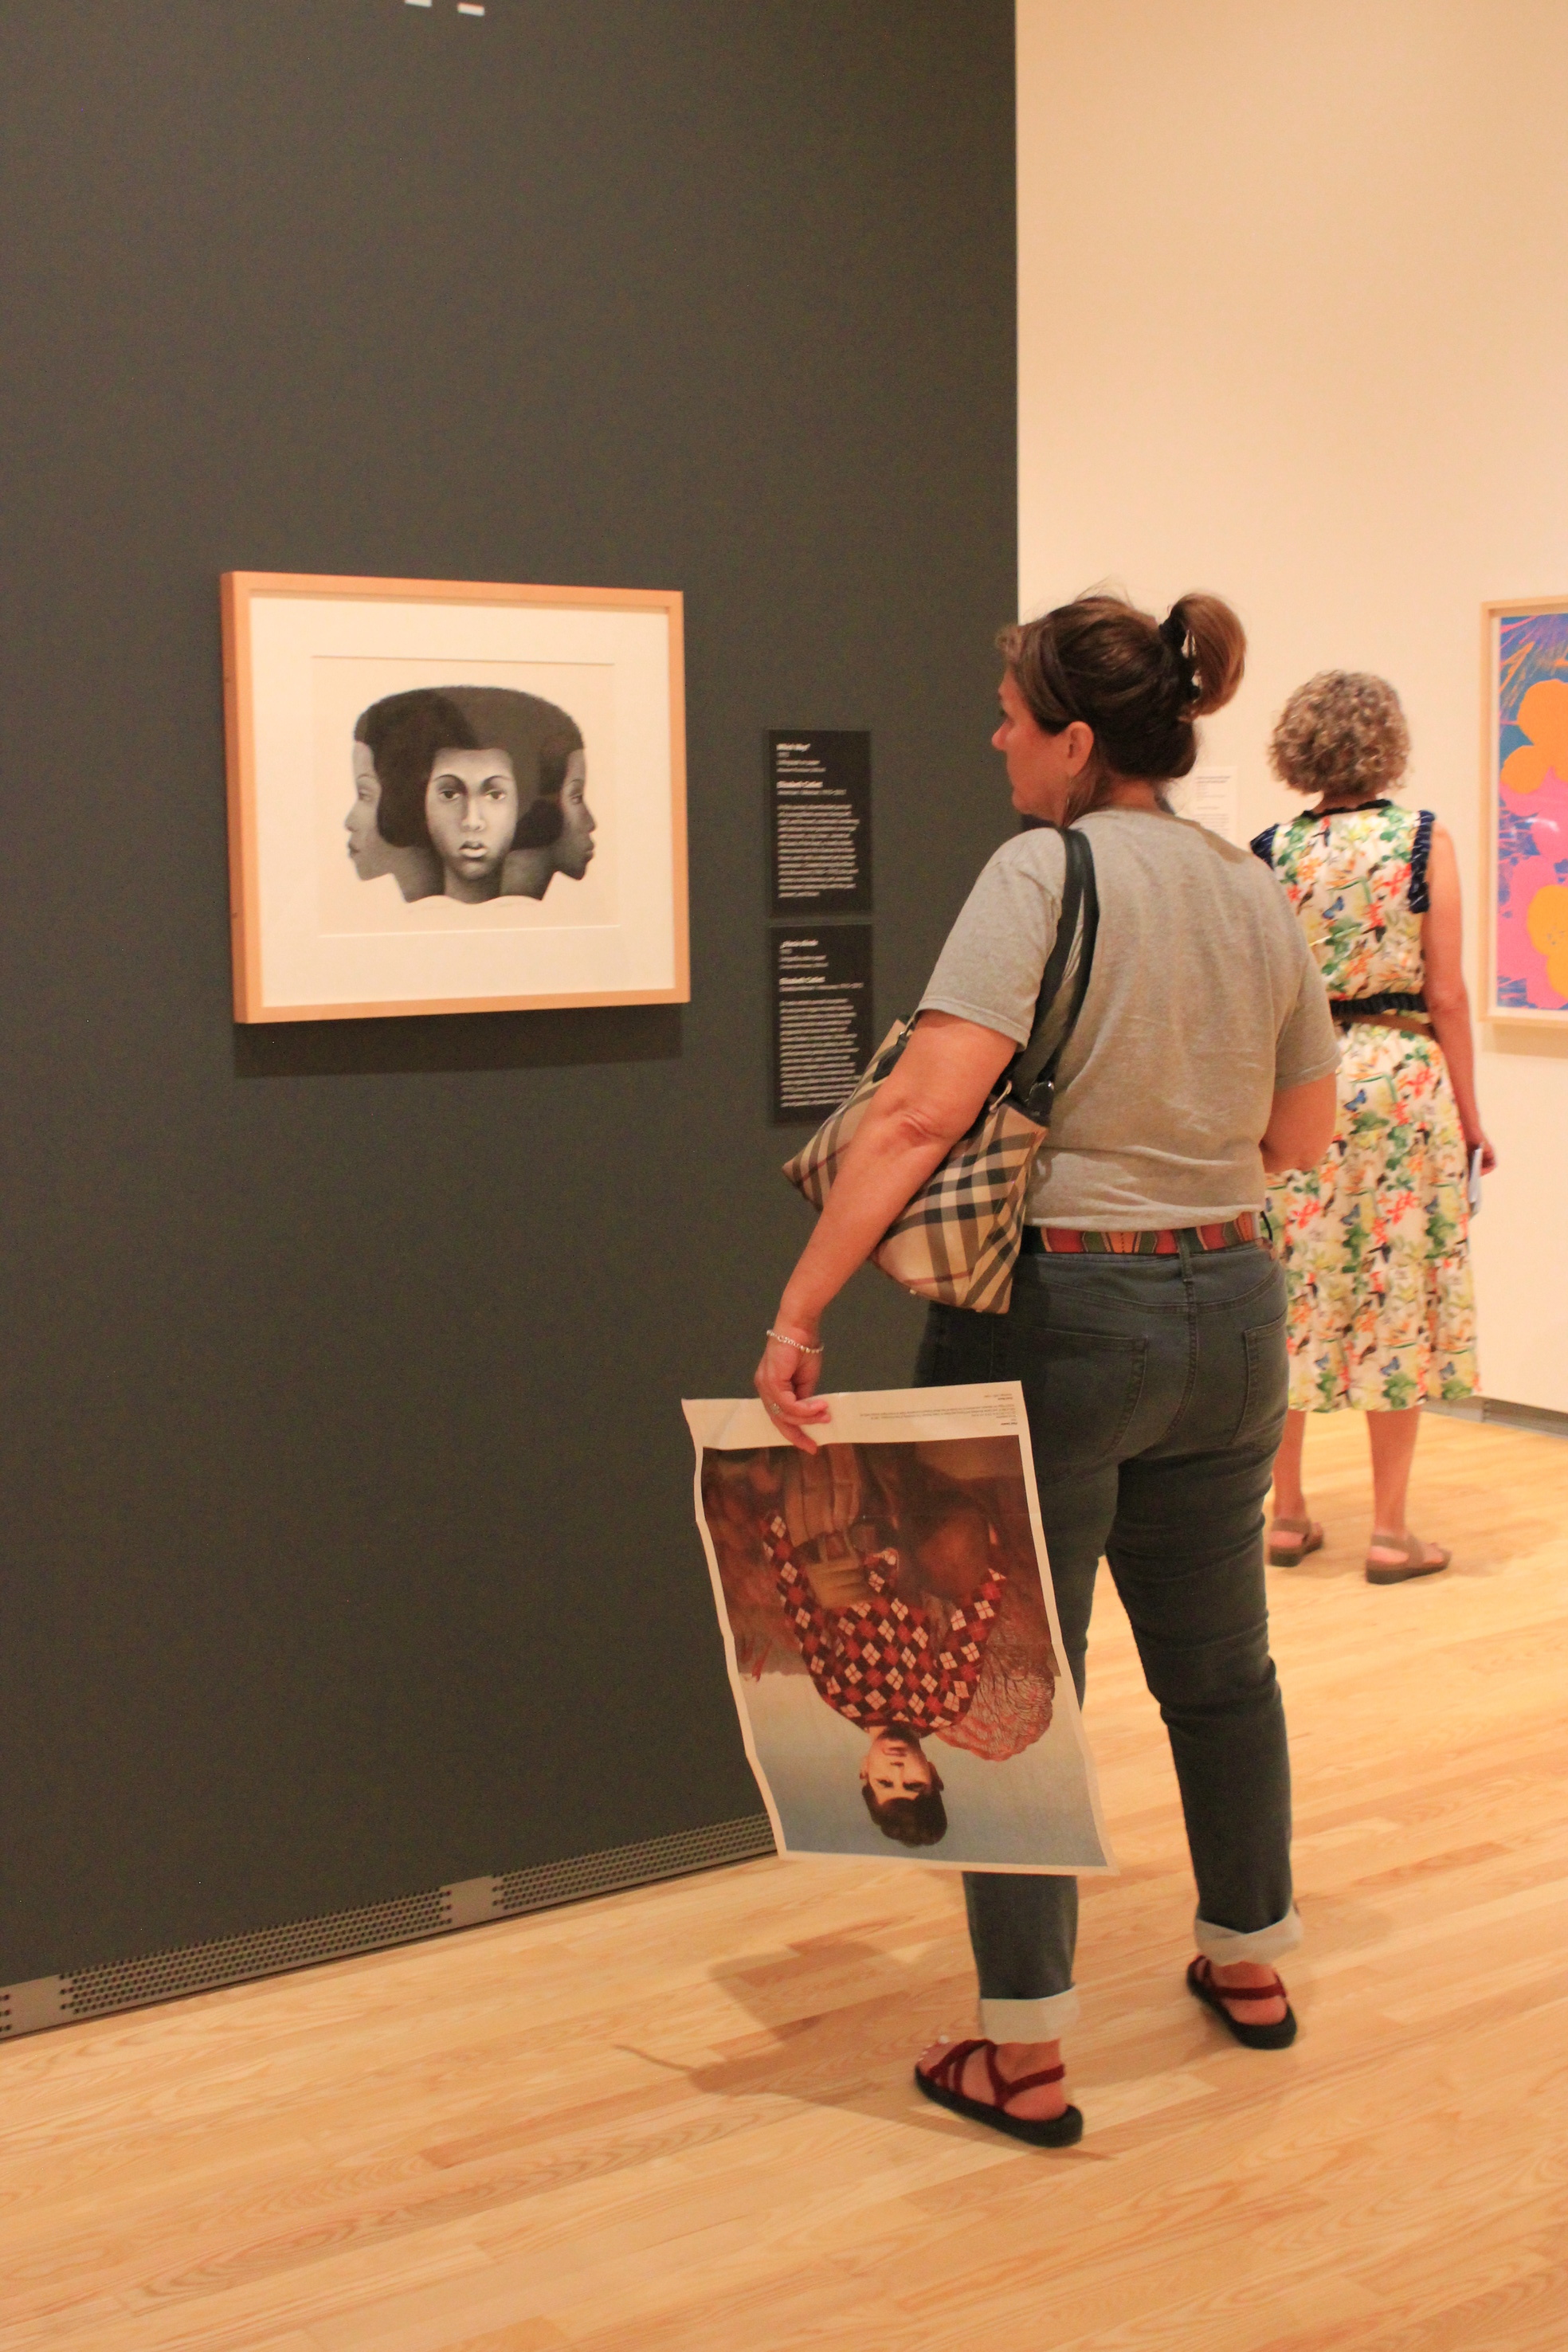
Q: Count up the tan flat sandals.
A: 2